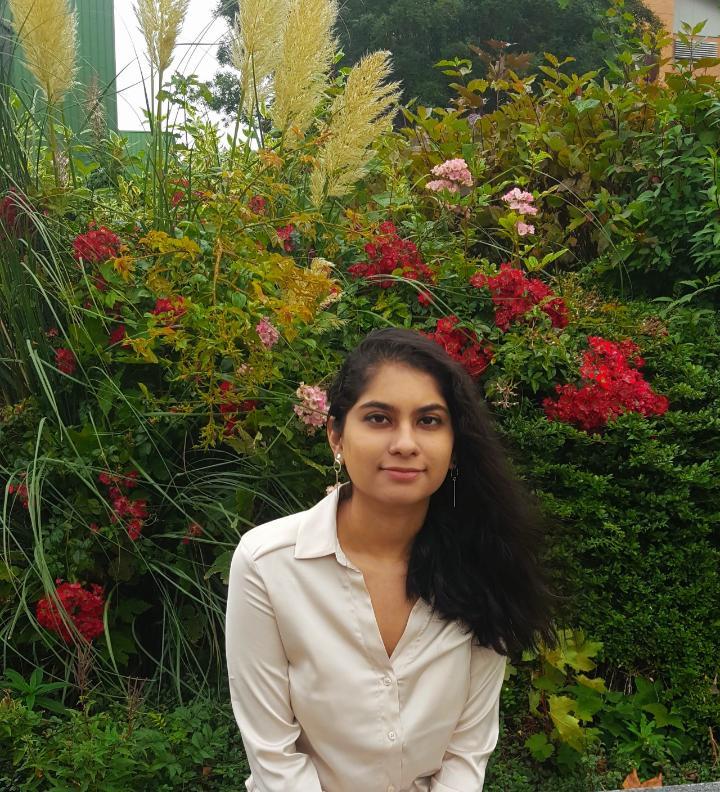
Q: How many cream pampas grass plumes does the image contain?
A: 5